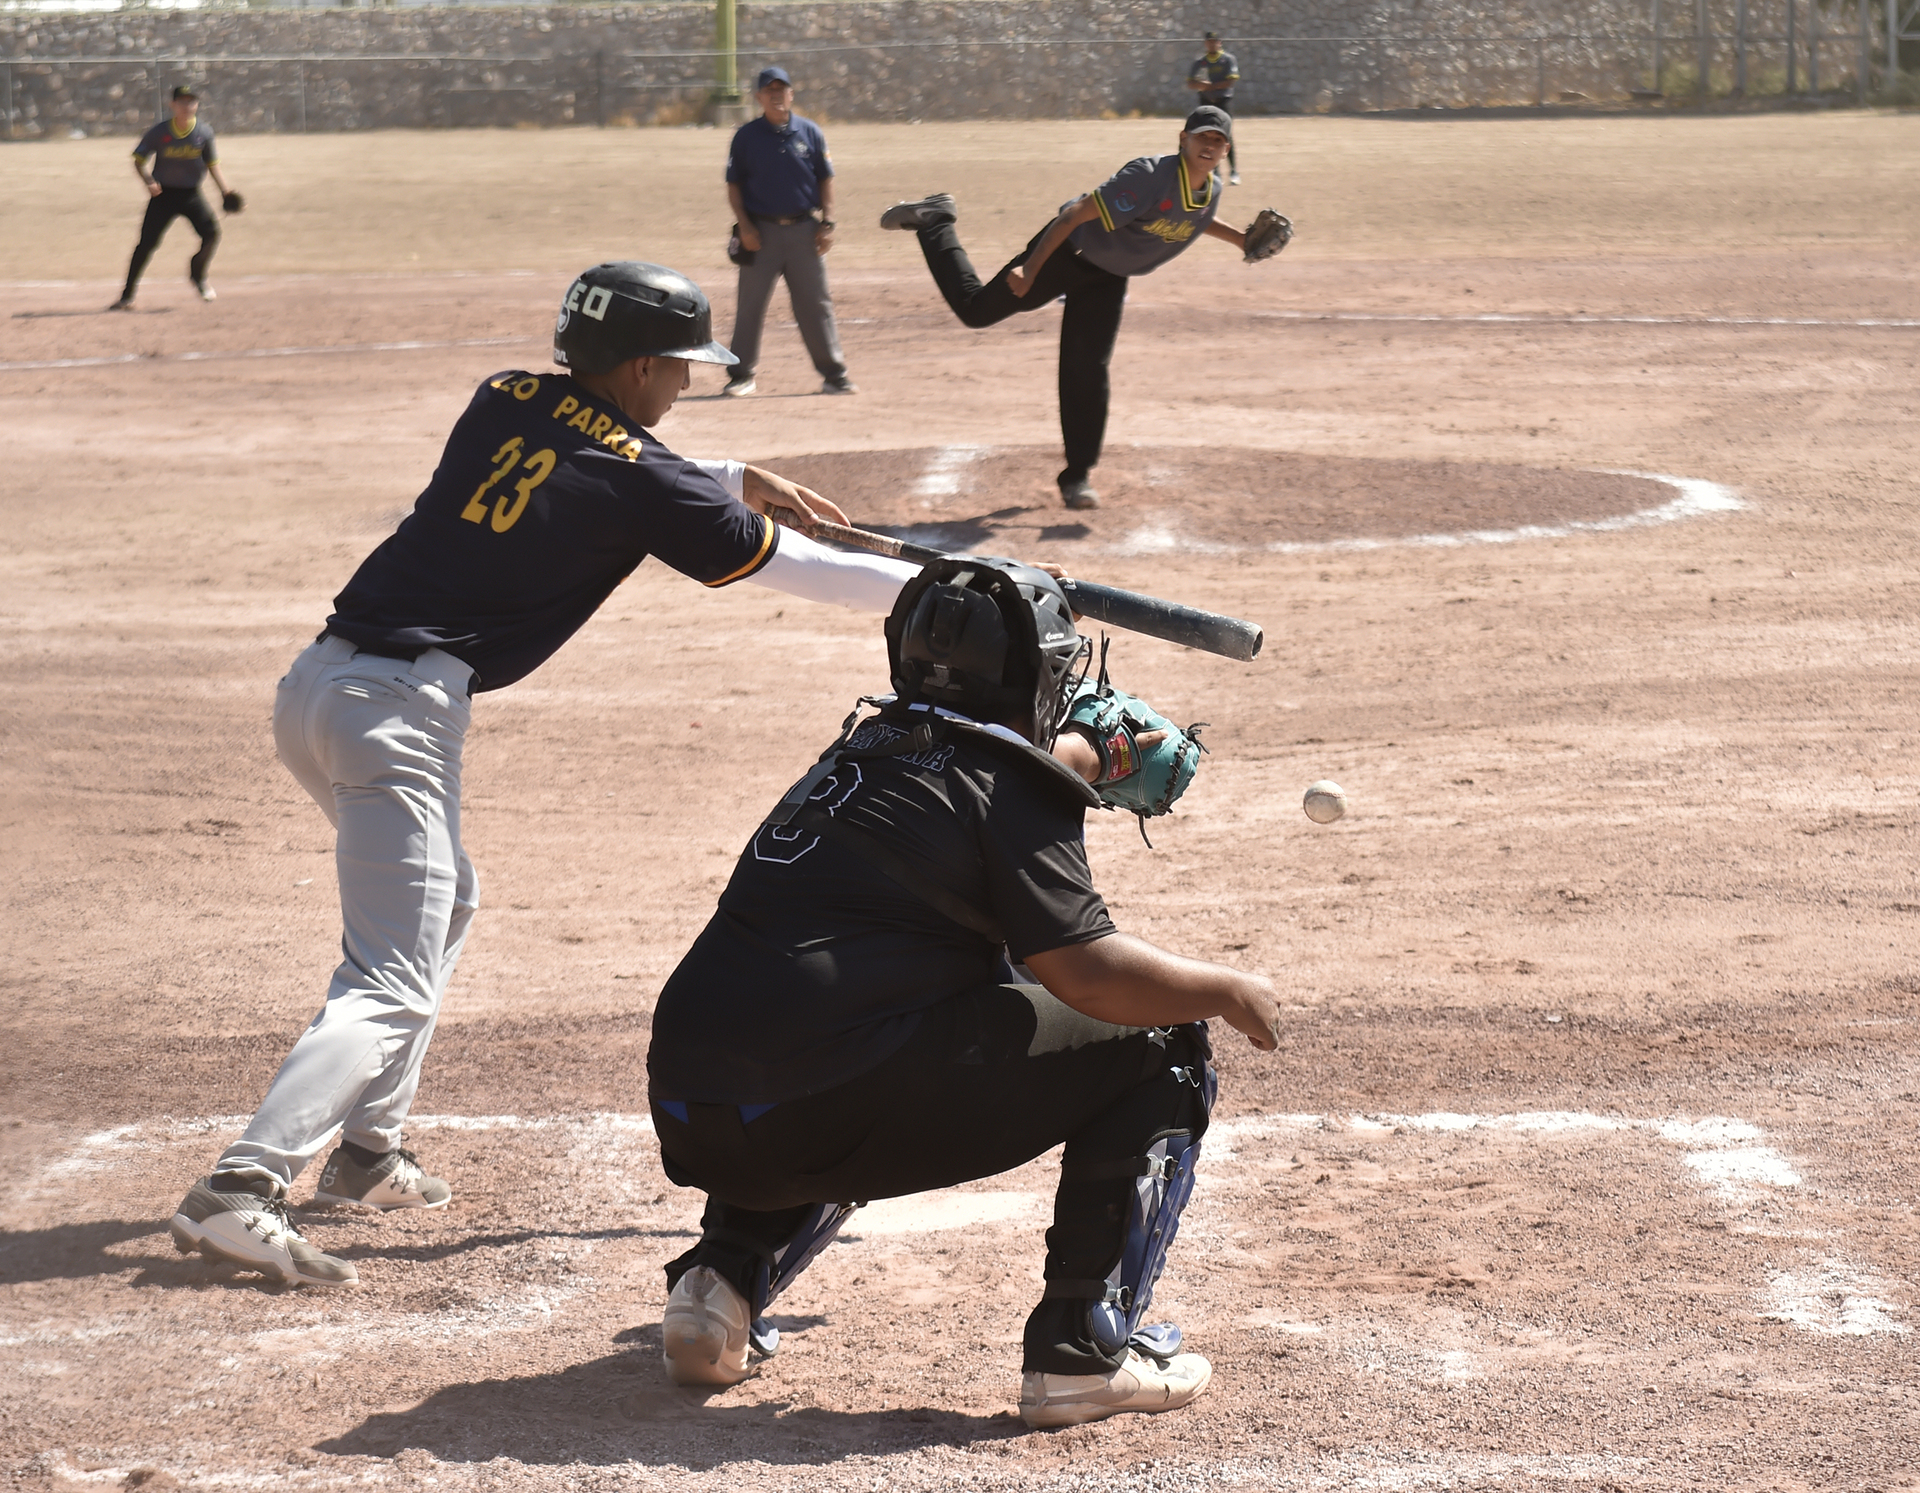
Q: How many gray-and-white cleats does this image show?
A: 2